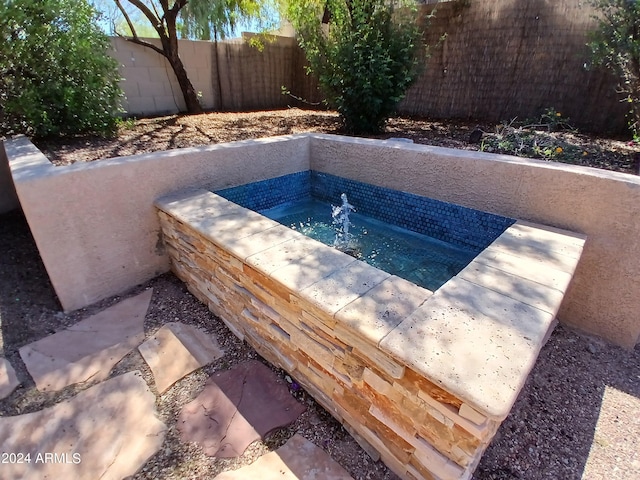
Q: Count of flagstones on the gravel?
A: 6